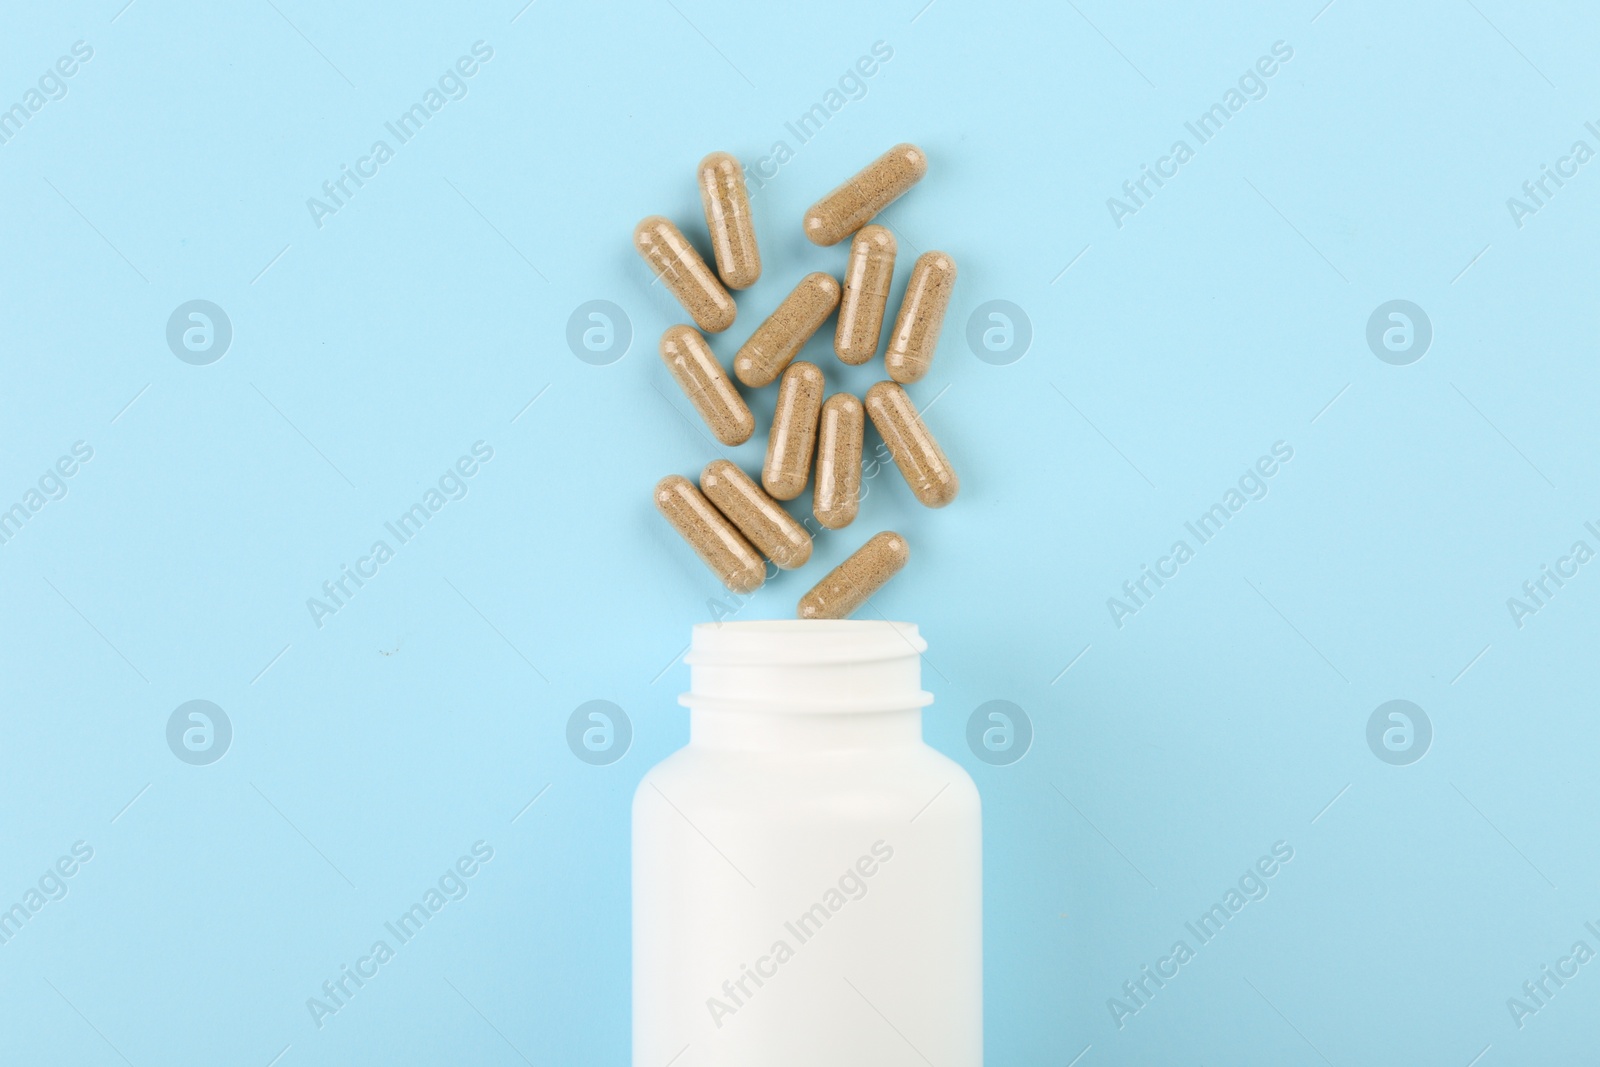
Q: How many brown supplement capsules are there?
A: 13